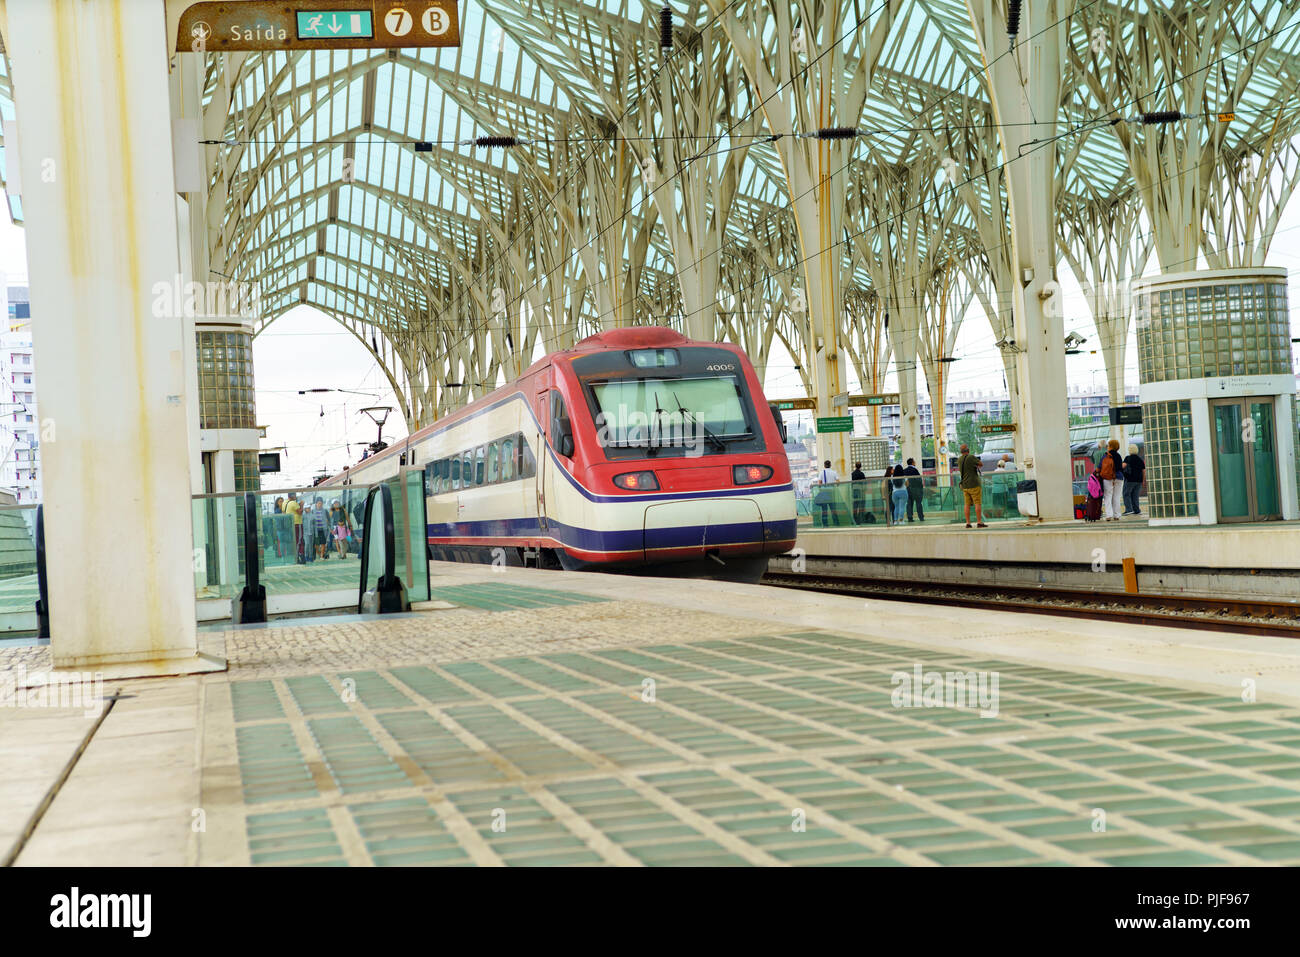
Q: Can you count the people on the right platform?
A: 11